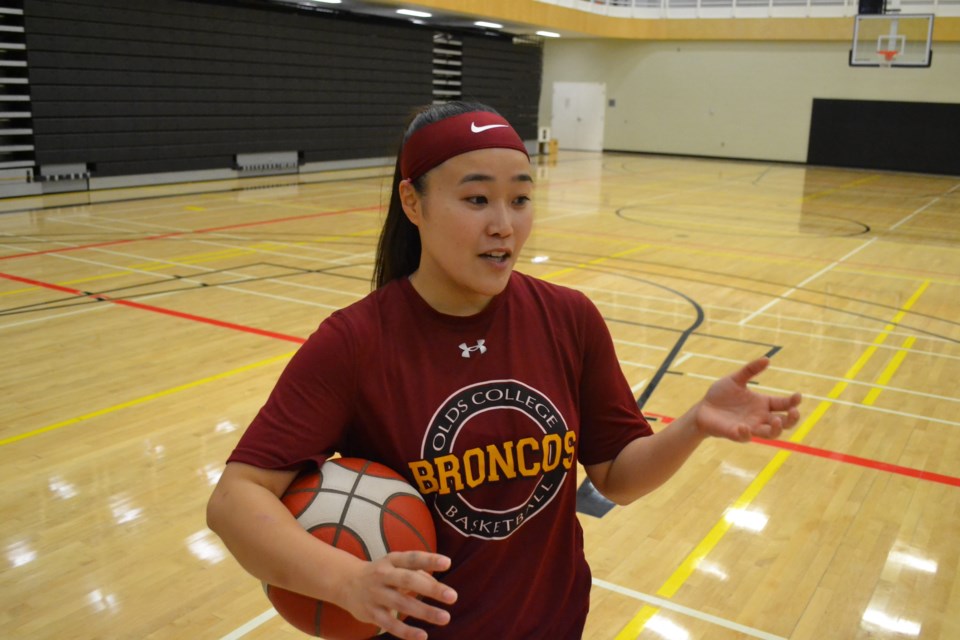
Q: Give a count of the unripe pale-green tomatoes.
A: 0